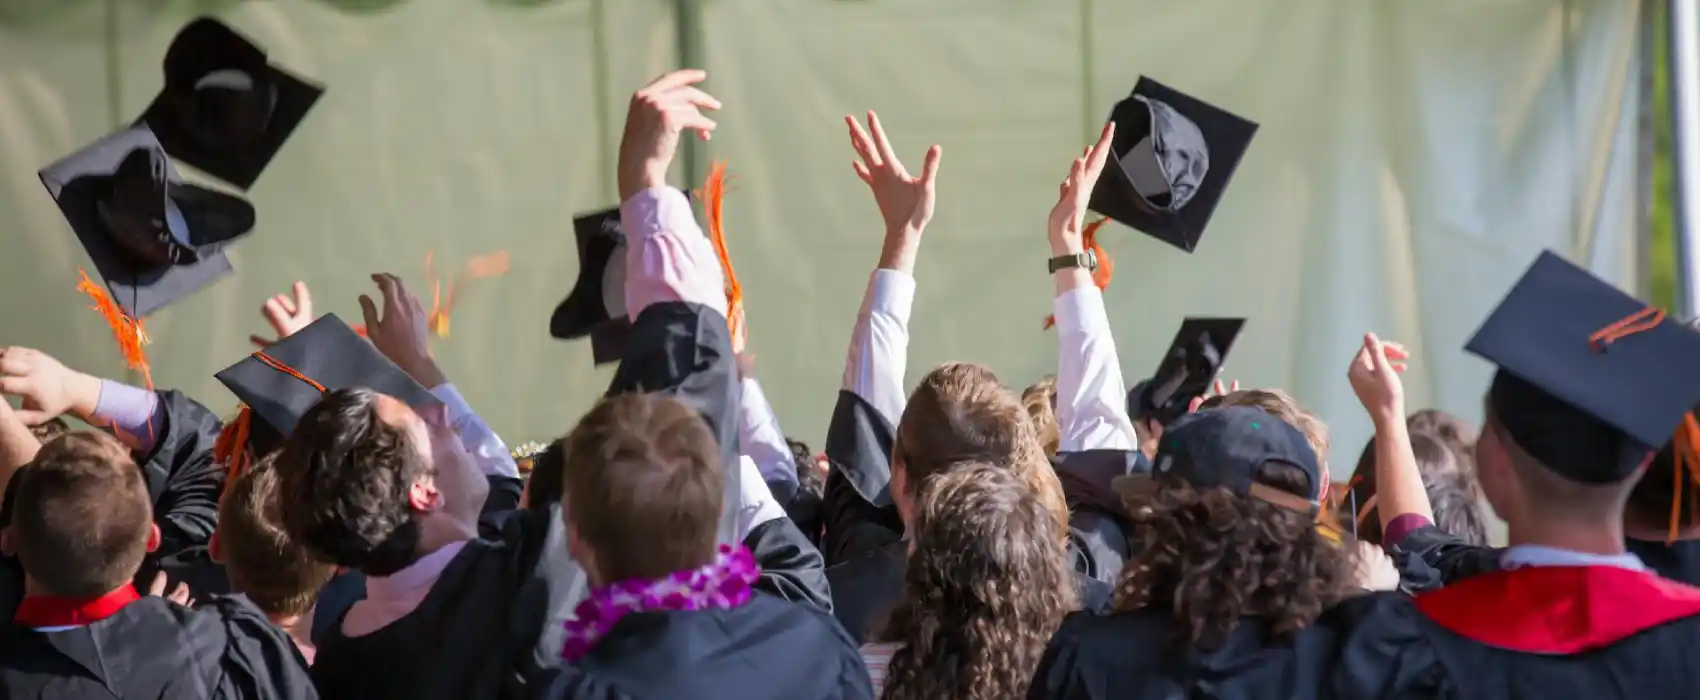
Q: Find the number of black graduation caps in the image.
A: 7